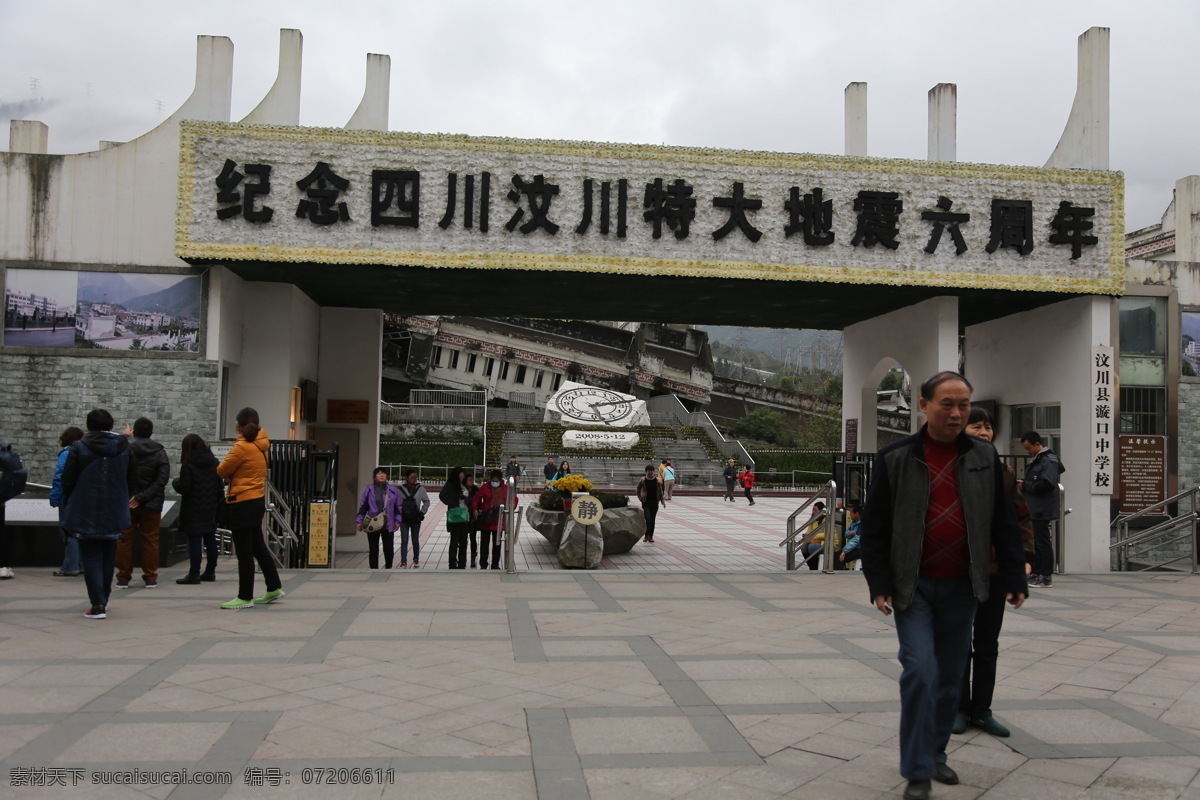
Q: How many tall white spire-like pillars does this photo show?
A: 6